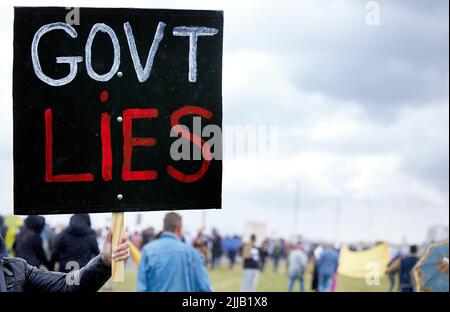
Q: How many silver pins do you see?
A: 3